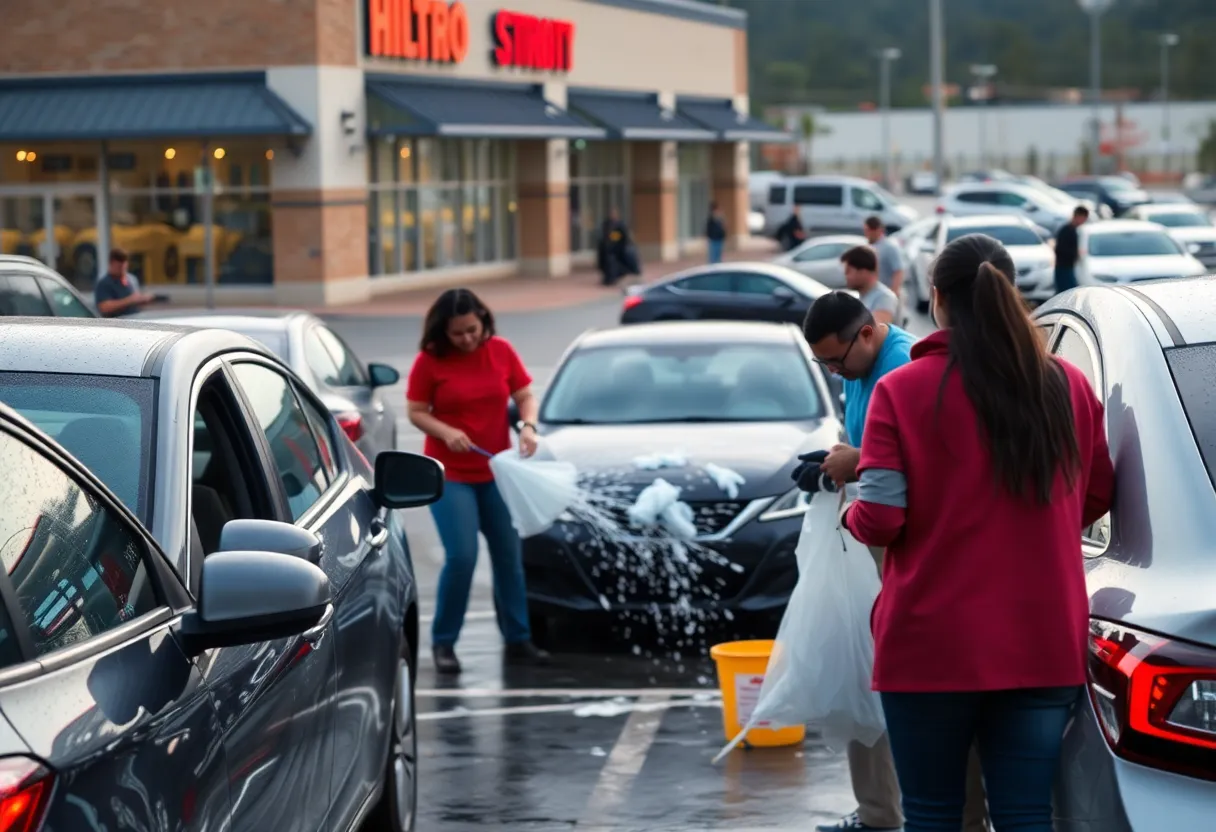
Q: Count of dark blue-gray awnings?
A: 4